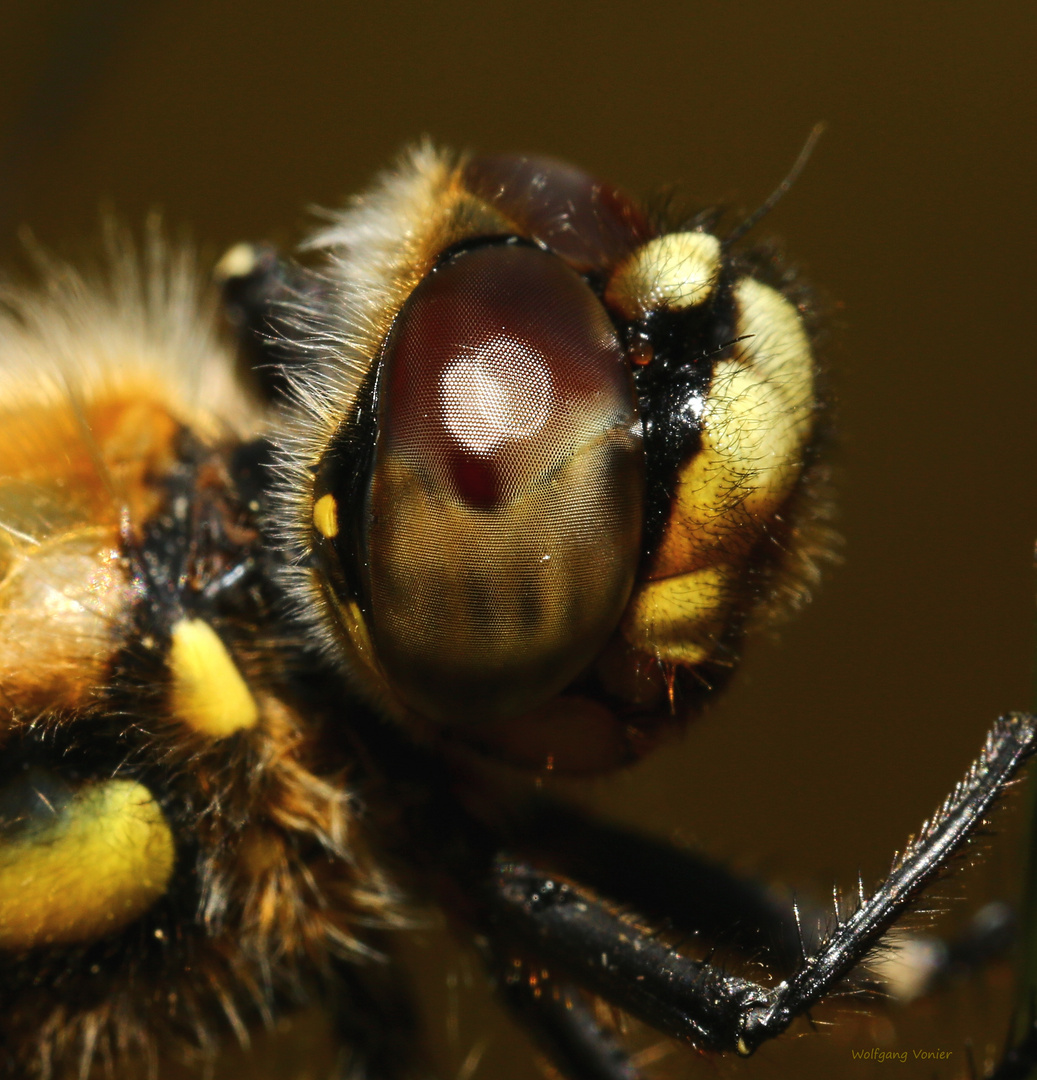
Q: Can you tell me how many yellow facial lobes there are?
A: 3